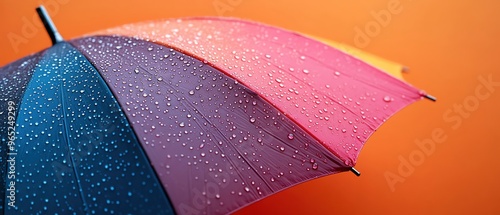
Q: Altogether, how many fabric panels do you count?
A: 5